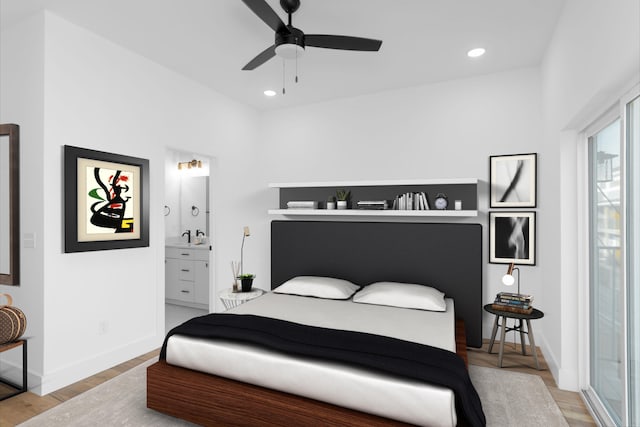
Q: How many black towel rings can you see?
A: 2